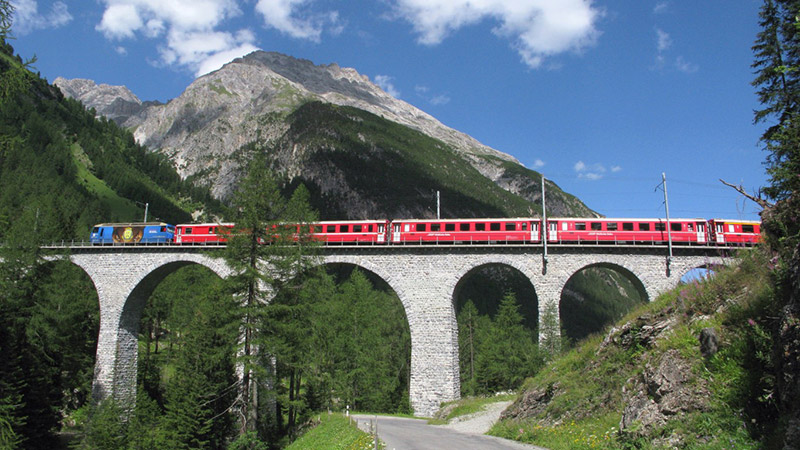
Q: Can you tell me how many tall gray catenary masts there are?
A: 4